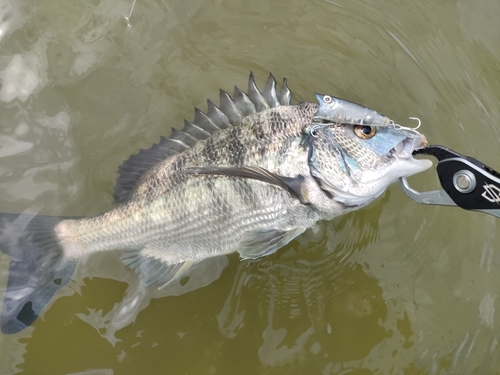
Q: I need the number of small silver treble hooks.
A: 2